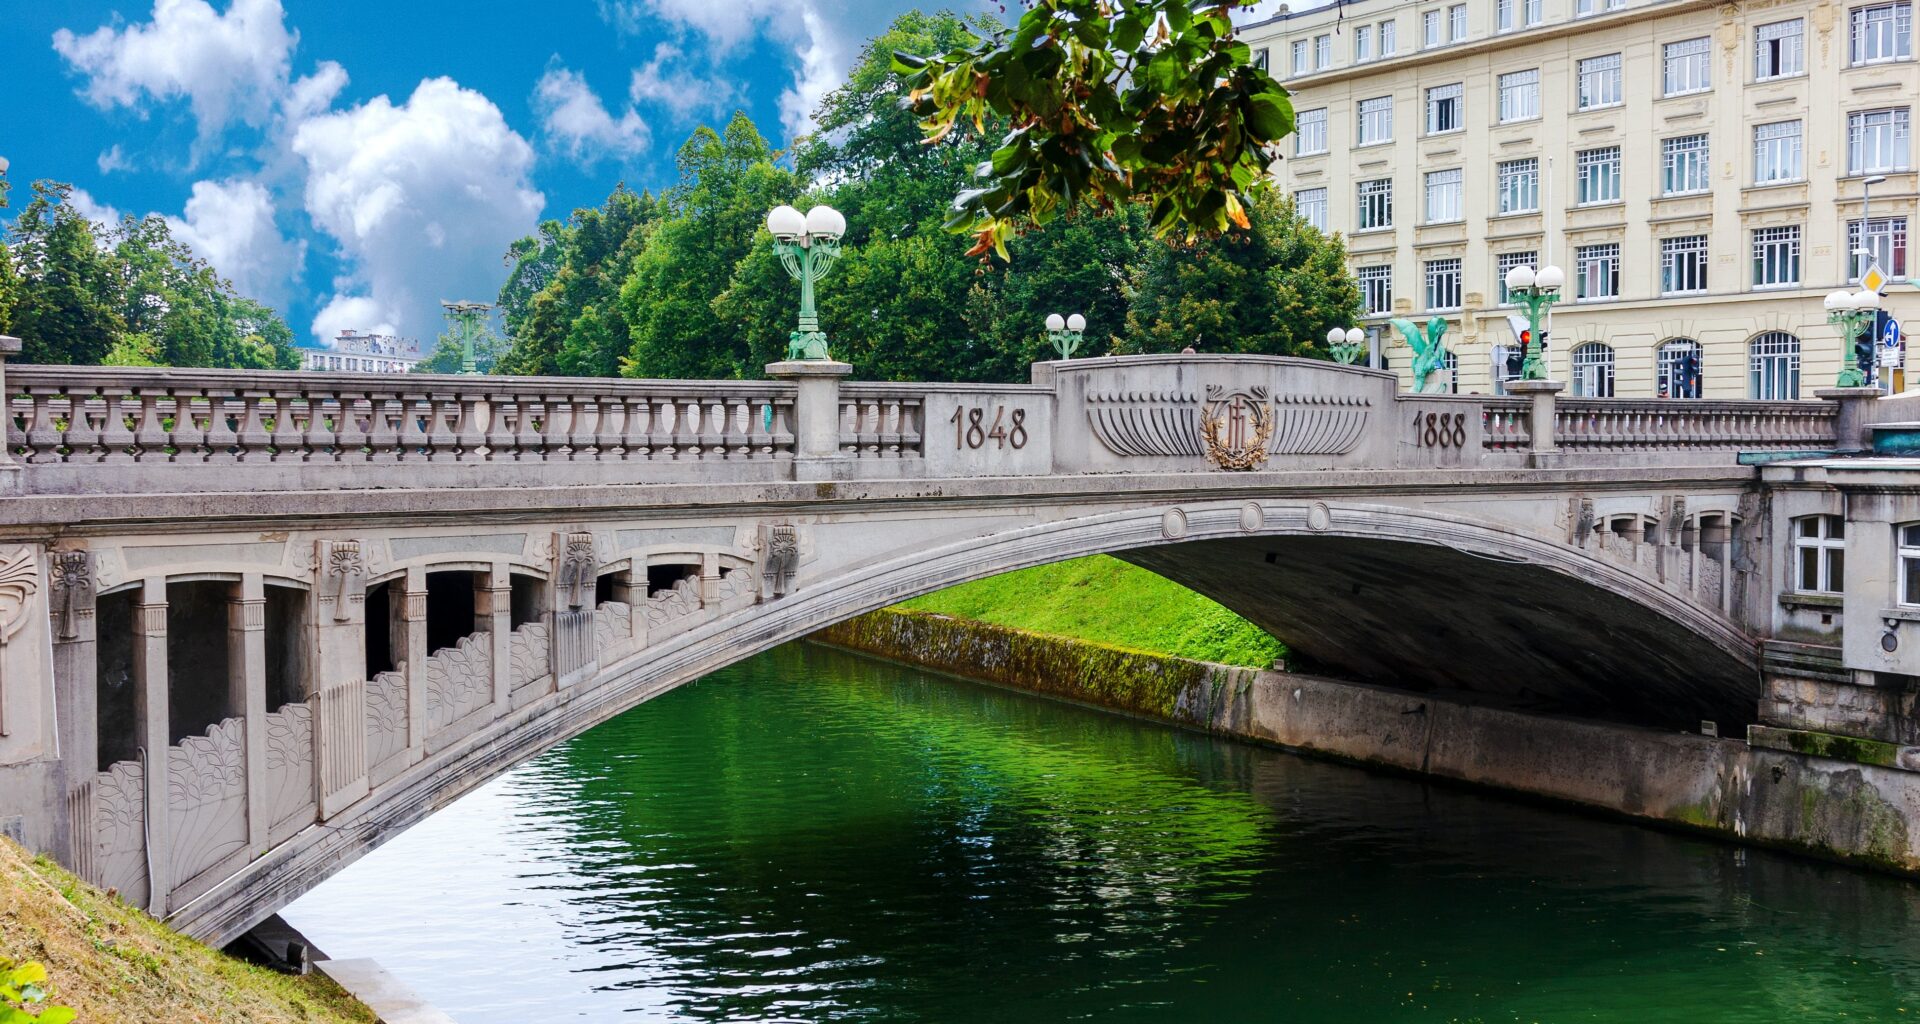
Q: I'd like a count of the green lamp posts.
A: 6